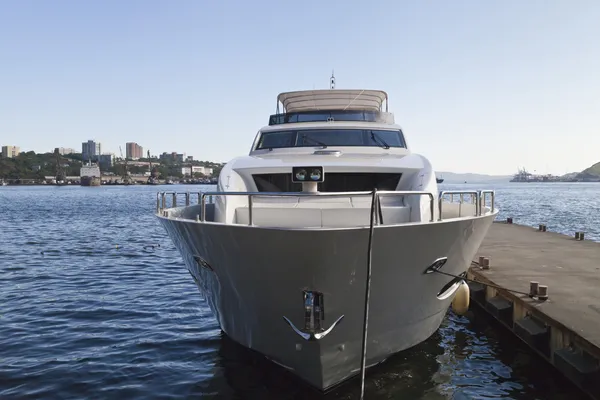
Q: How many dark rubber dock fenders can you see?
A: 4